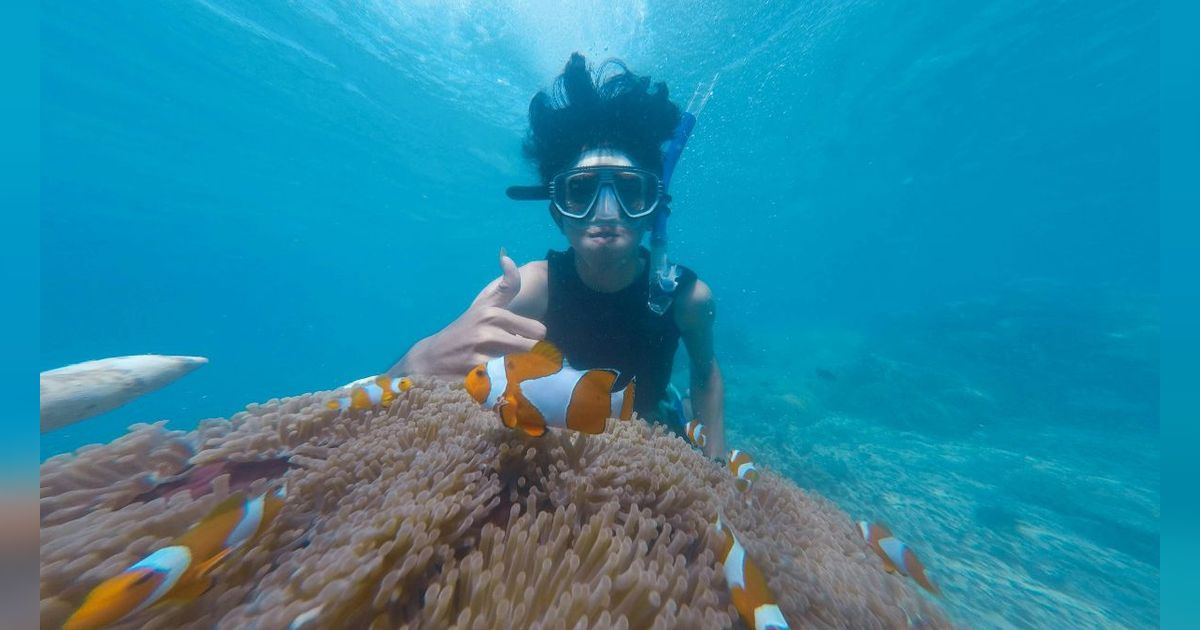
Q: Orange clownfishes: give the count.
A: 7